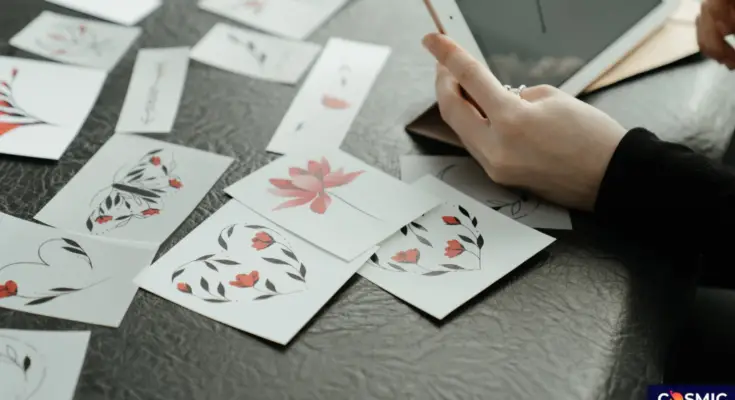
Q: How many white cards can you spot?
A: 14